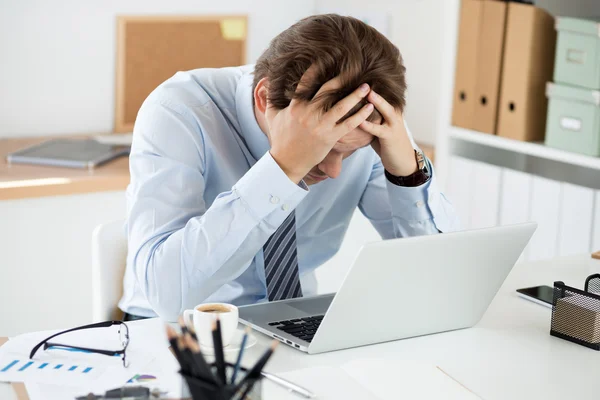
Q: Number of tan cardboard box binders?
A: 3